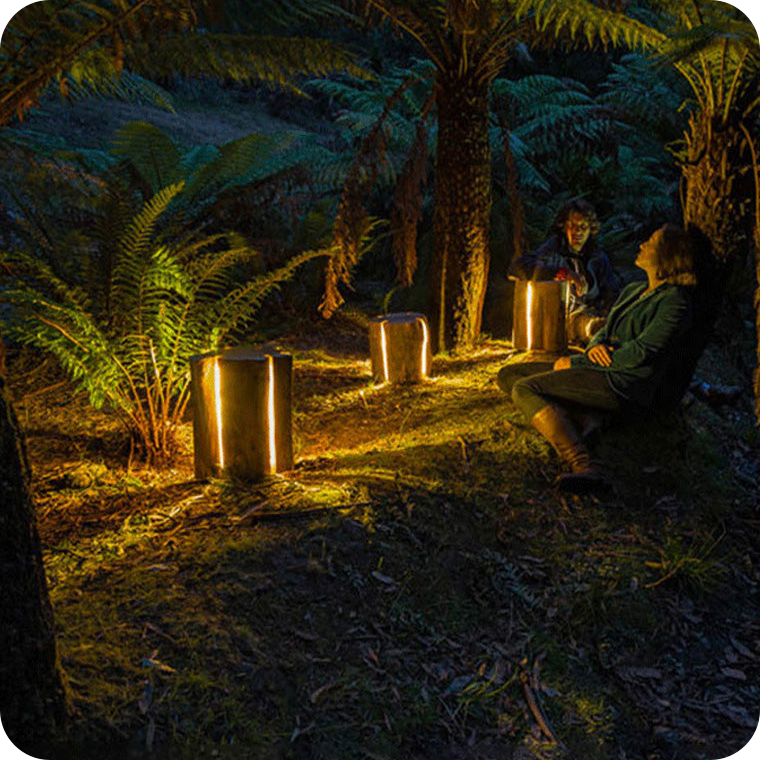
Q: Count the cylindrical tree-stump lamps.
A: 3